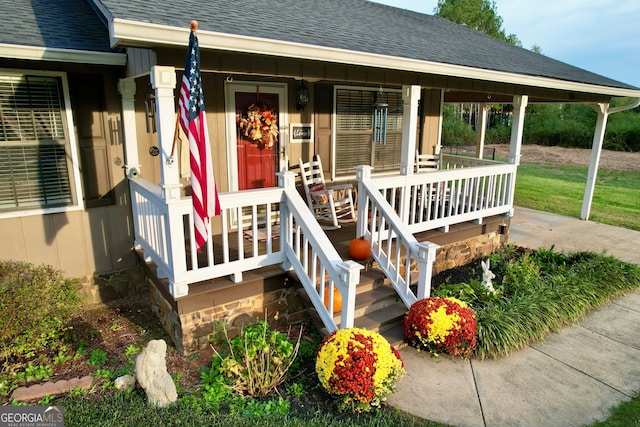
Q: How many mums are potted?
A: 2